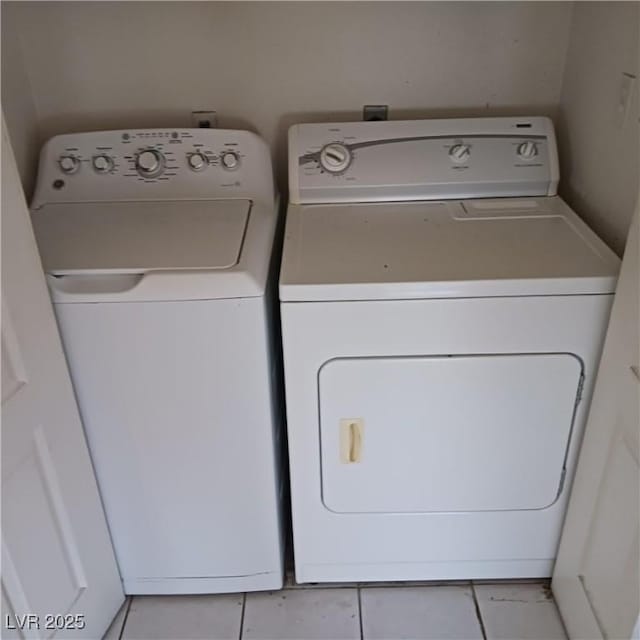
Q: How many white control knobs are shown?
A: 8